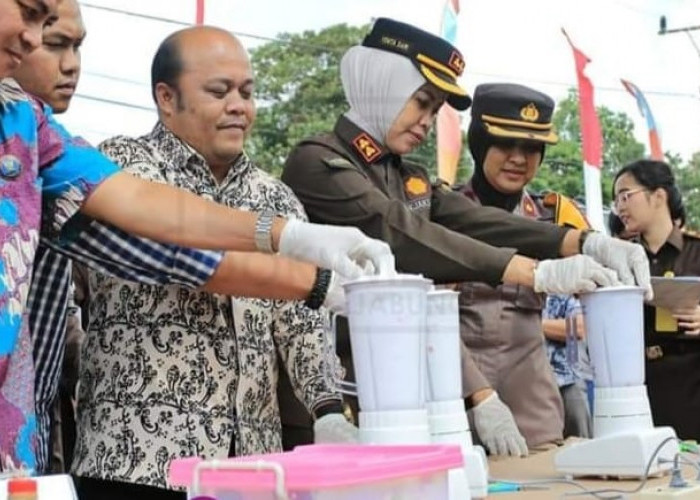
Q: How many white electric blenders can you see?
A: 3